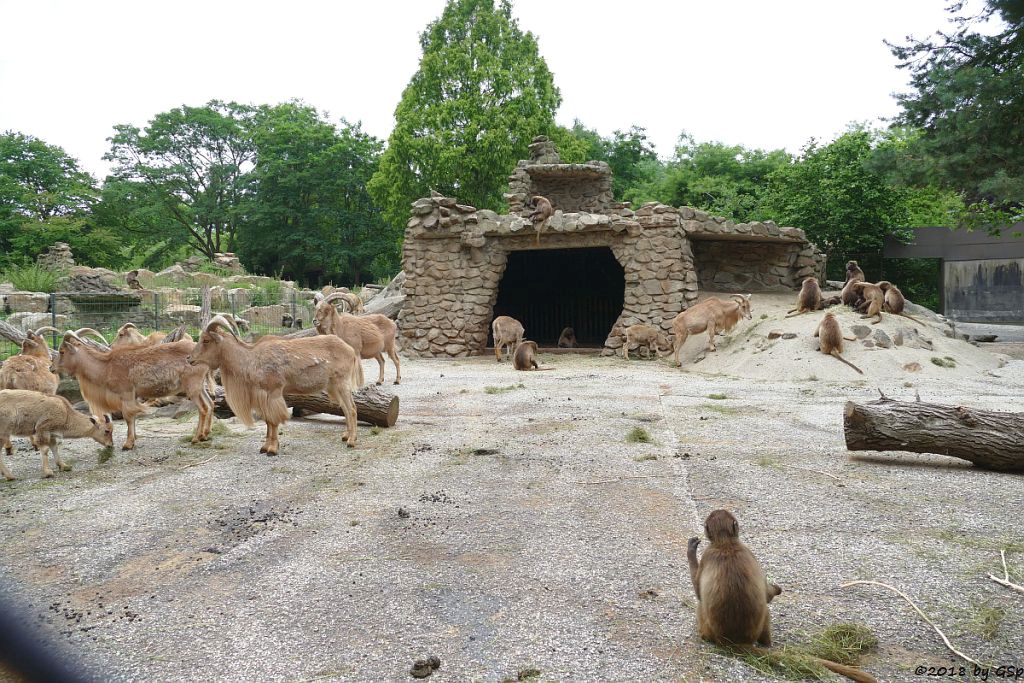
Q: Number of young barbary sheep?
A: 3